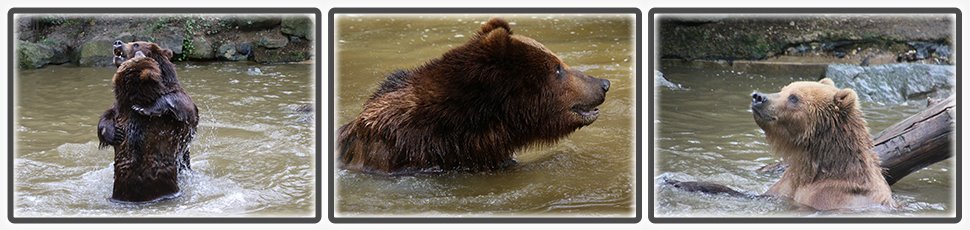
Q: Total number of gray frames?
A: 3